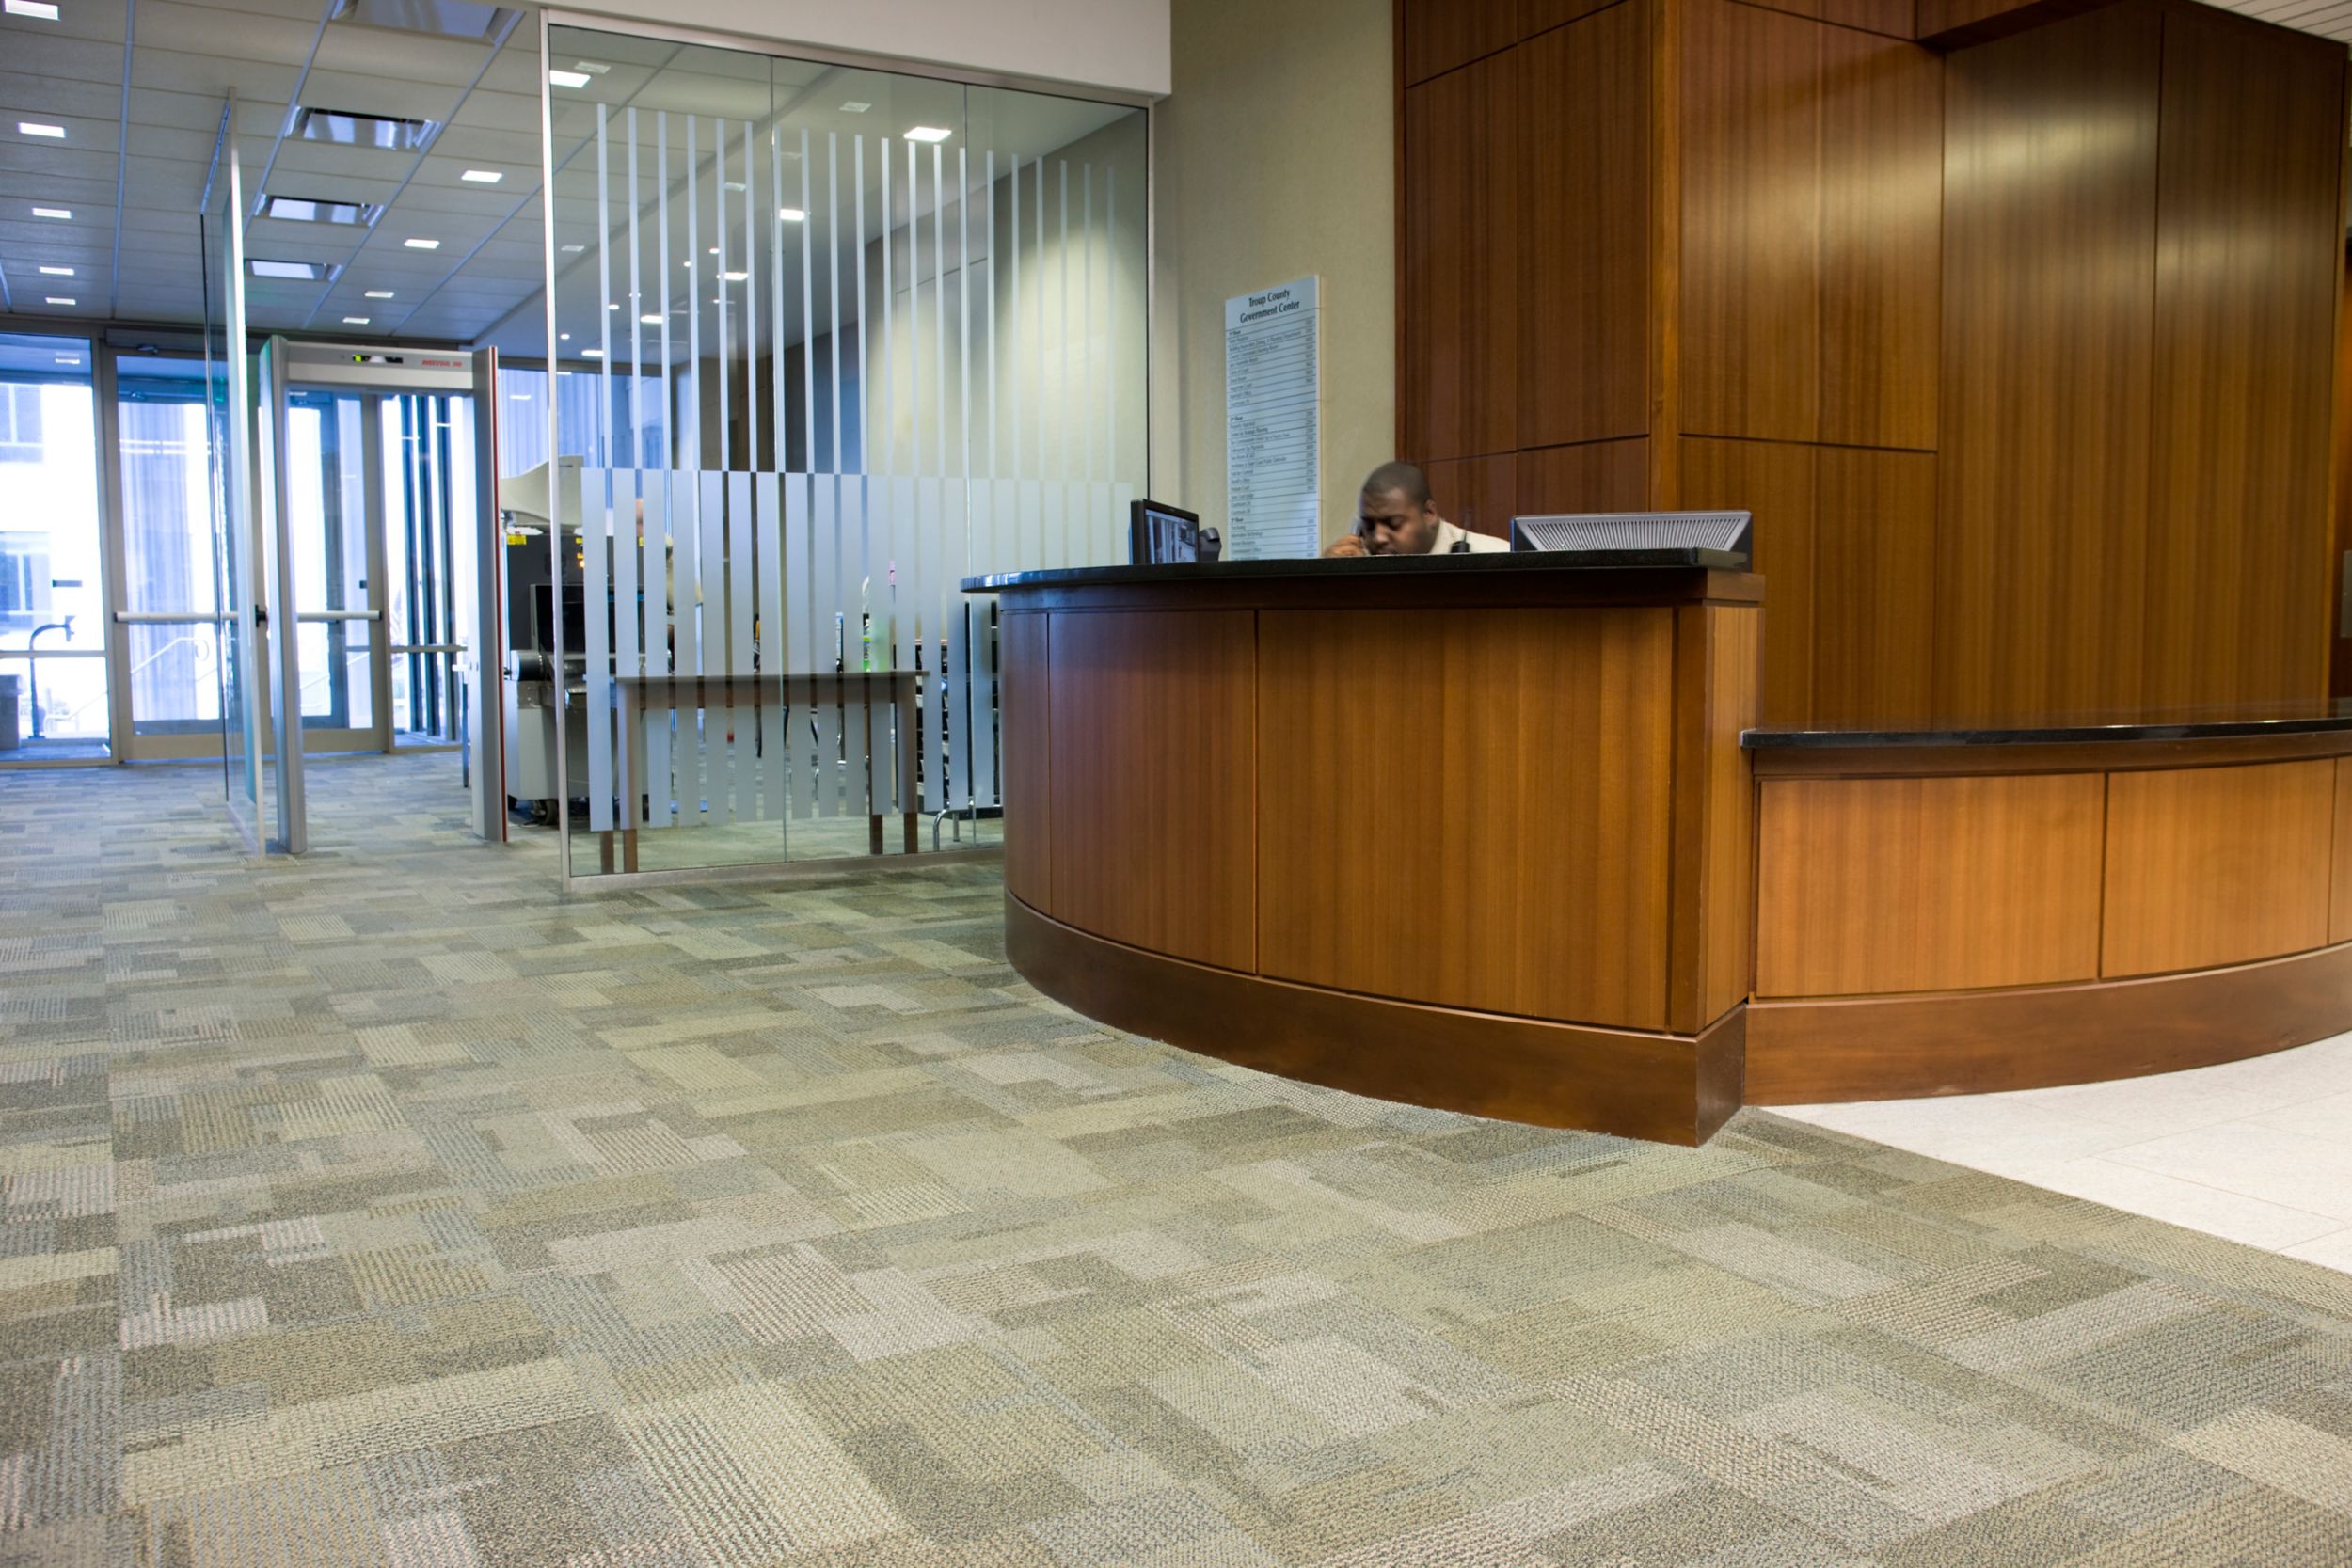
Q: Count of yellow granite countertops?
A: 0